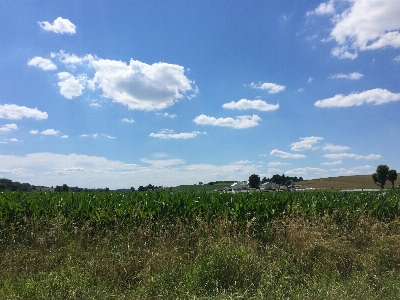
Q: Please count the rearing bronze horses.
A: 0